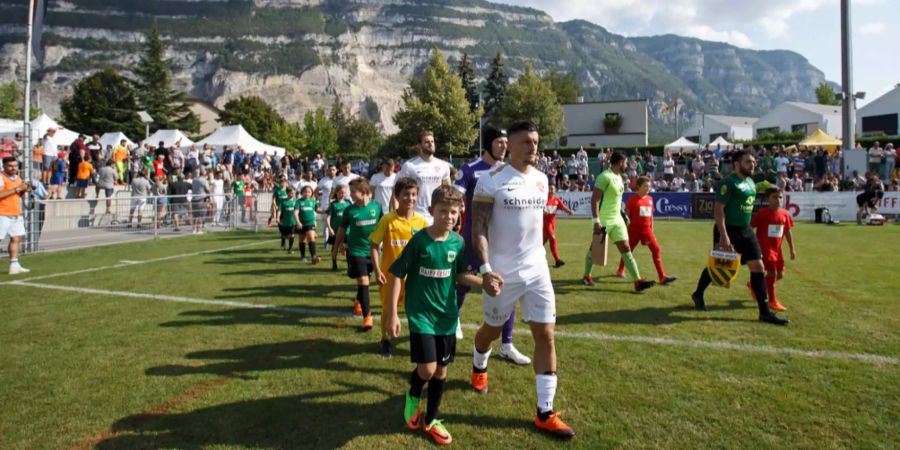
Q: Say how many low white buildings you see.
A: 4